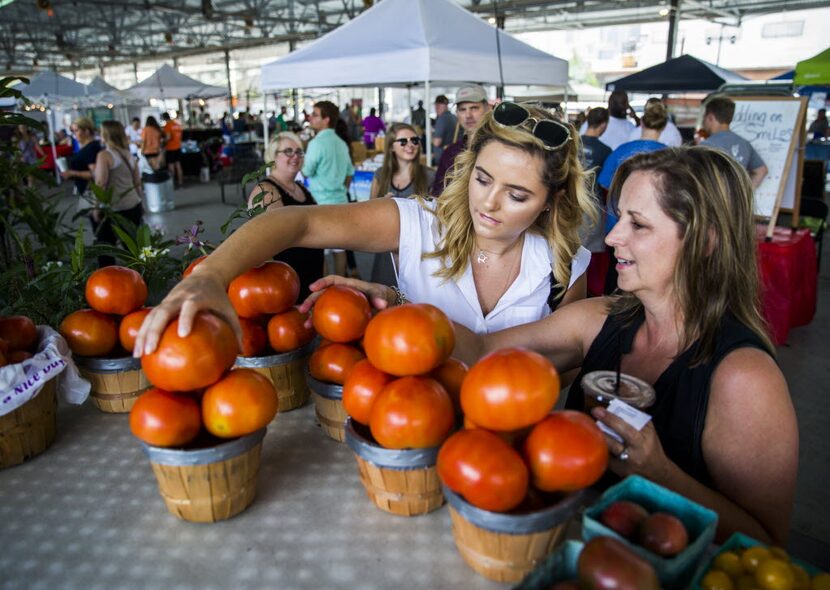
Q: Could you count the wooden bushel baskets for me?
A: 7